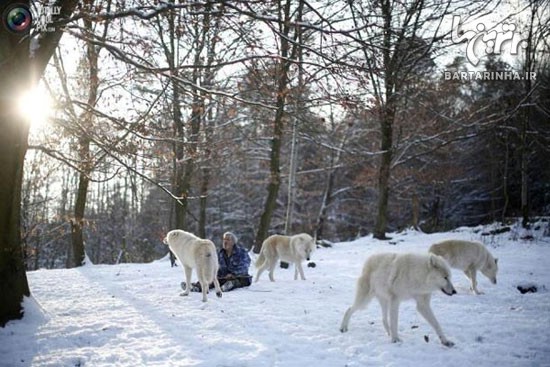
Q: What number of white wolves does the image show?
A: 4